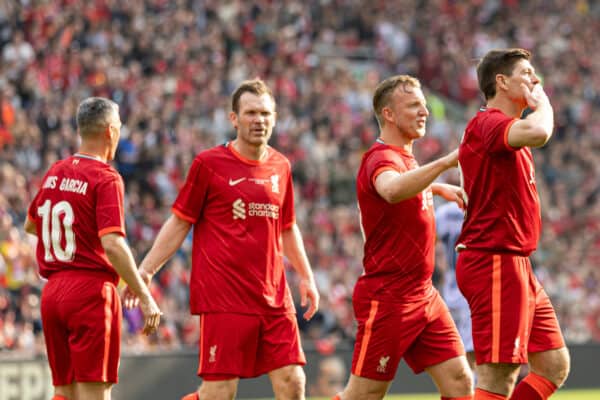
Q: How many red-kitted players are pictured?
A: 4